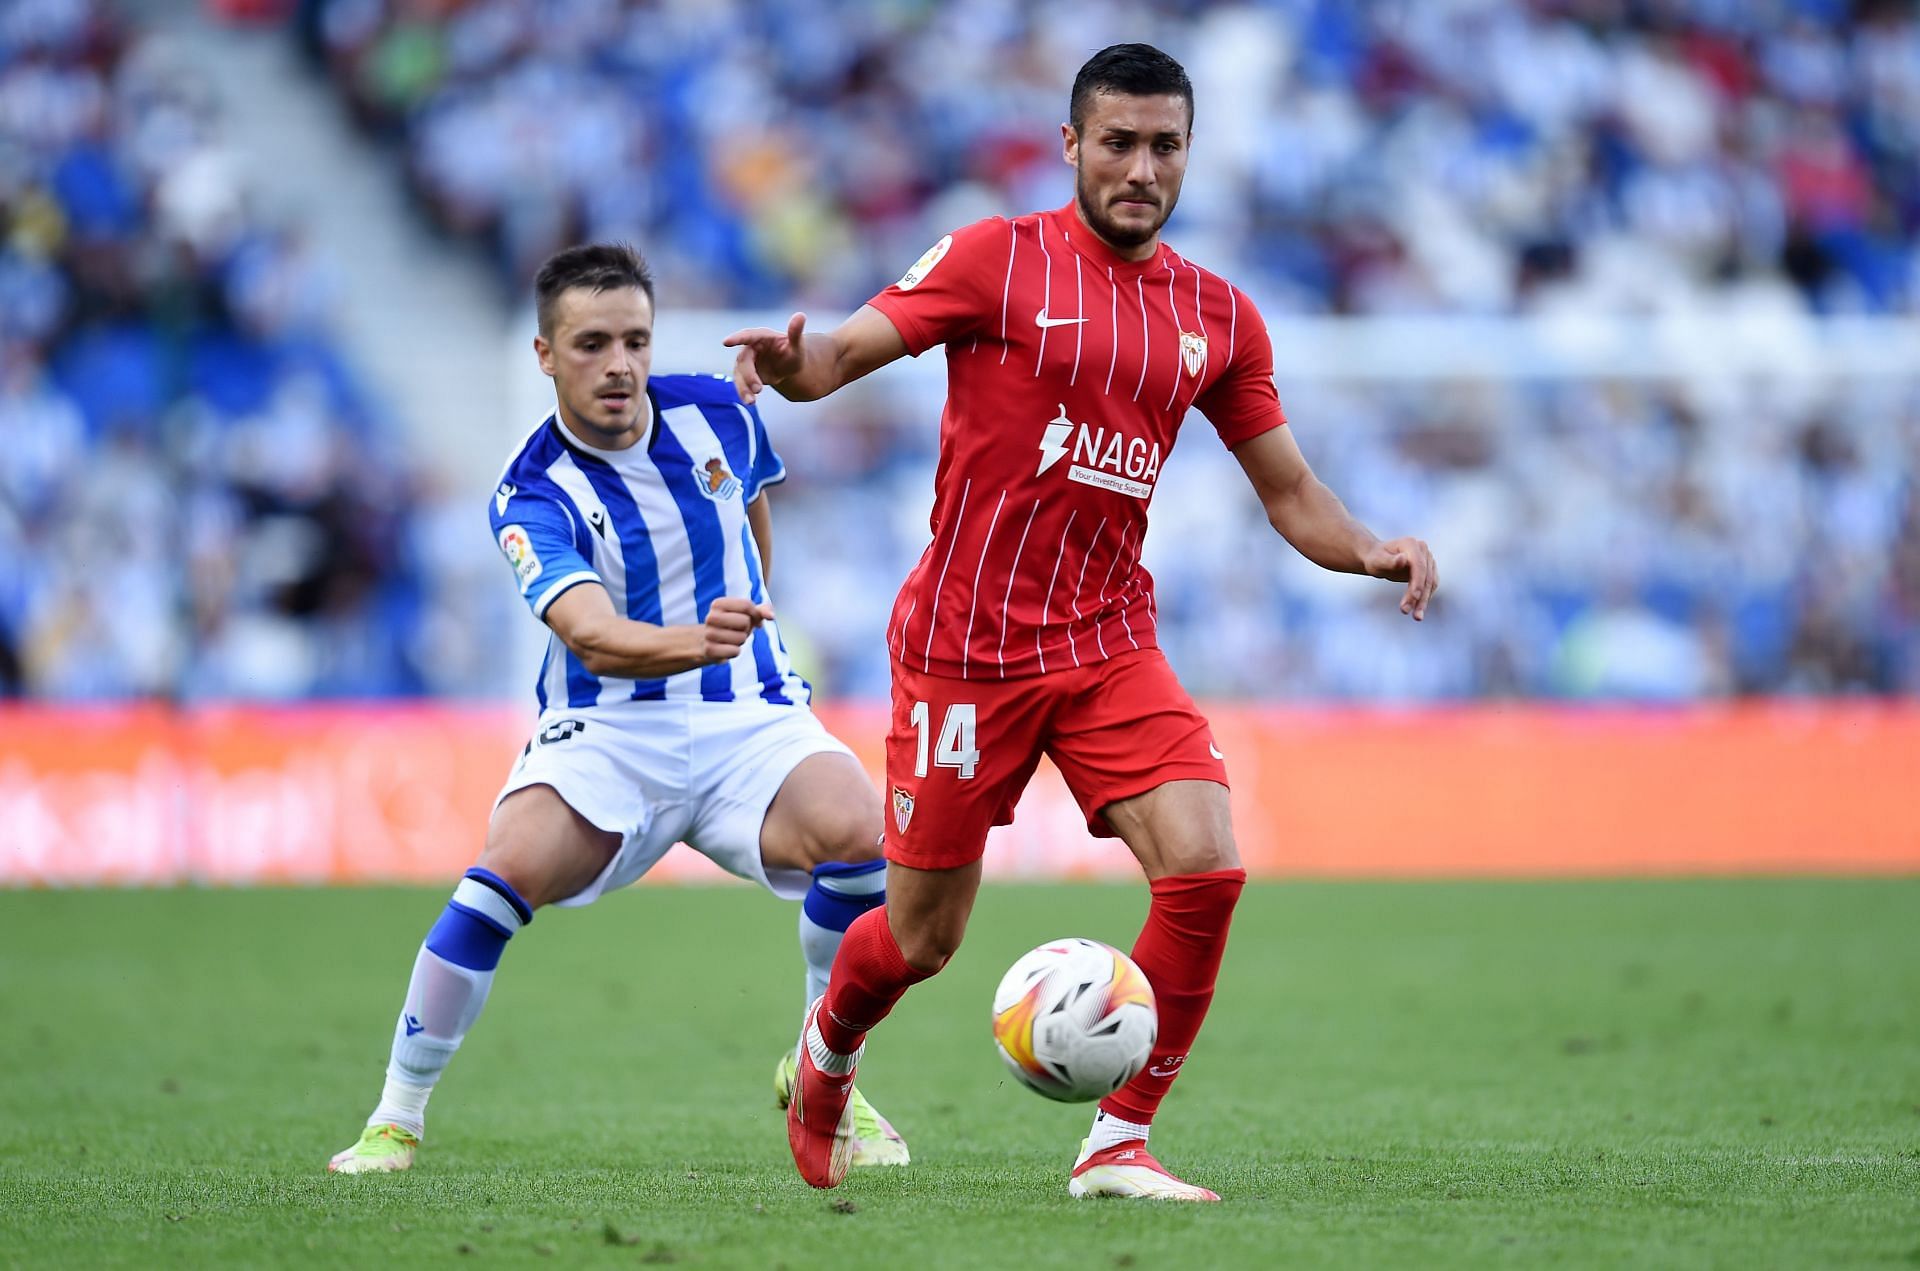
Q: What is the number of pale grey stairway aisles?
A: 1